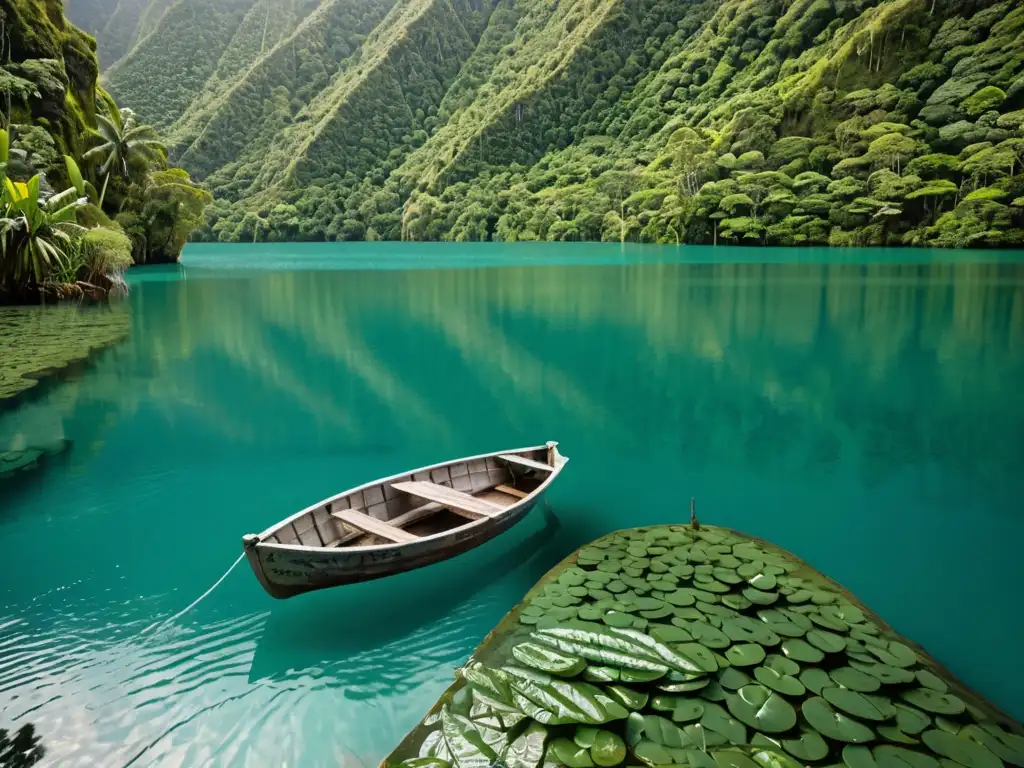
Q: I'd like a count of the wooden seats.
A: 3